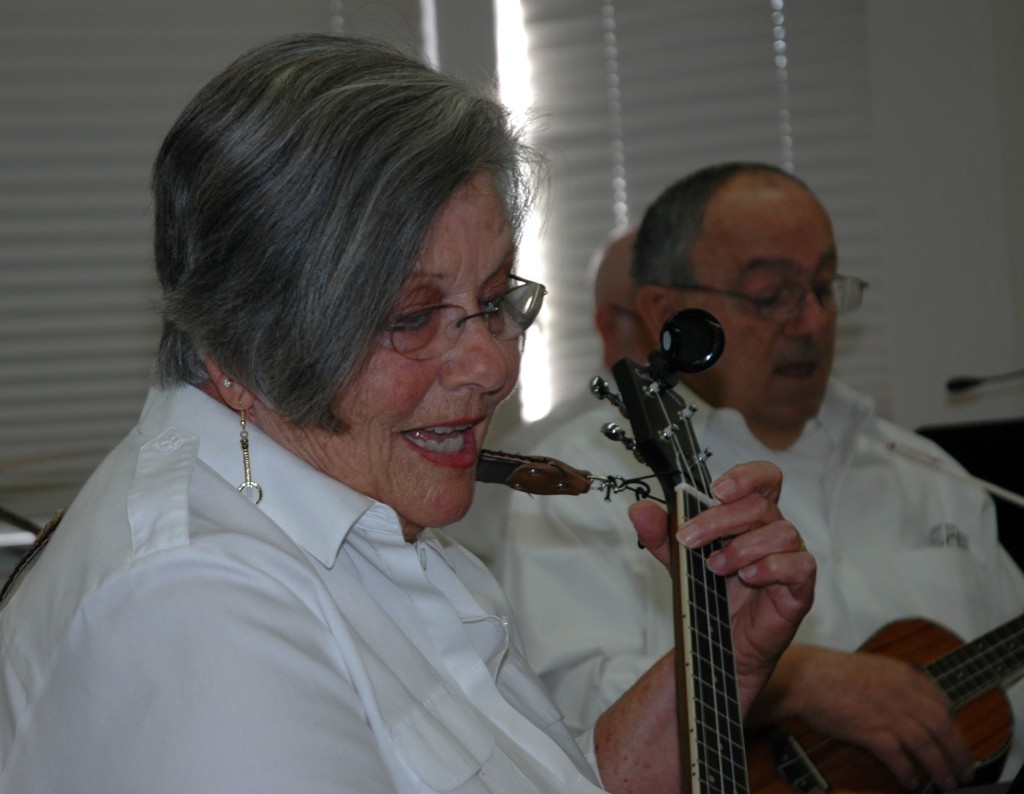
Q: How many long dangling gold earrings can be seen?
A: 1